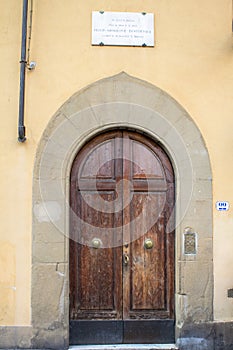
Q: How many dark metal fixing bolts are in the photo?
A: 4